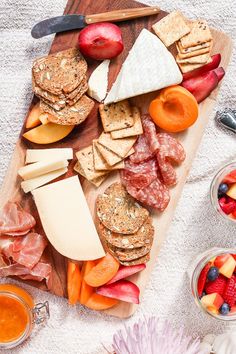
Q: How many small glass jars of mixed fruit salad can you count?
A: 2